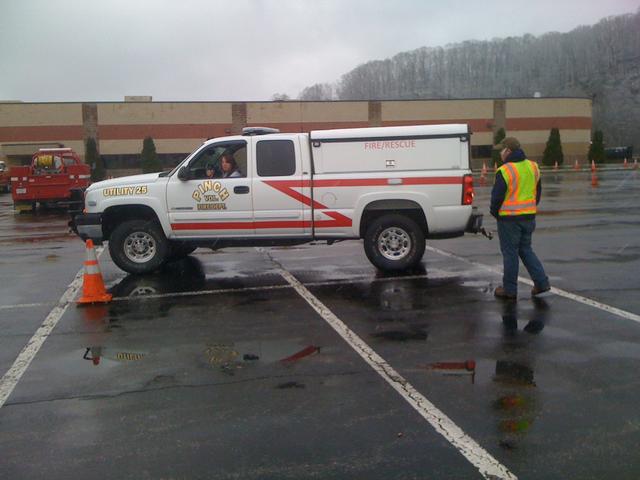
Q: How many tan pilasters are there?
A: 4